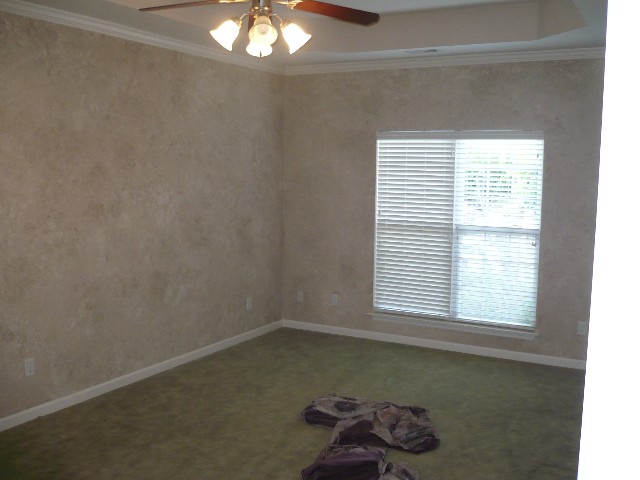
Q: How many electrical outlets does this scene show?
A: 5